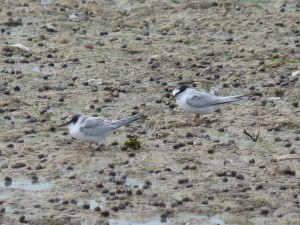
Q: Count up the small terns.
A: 2